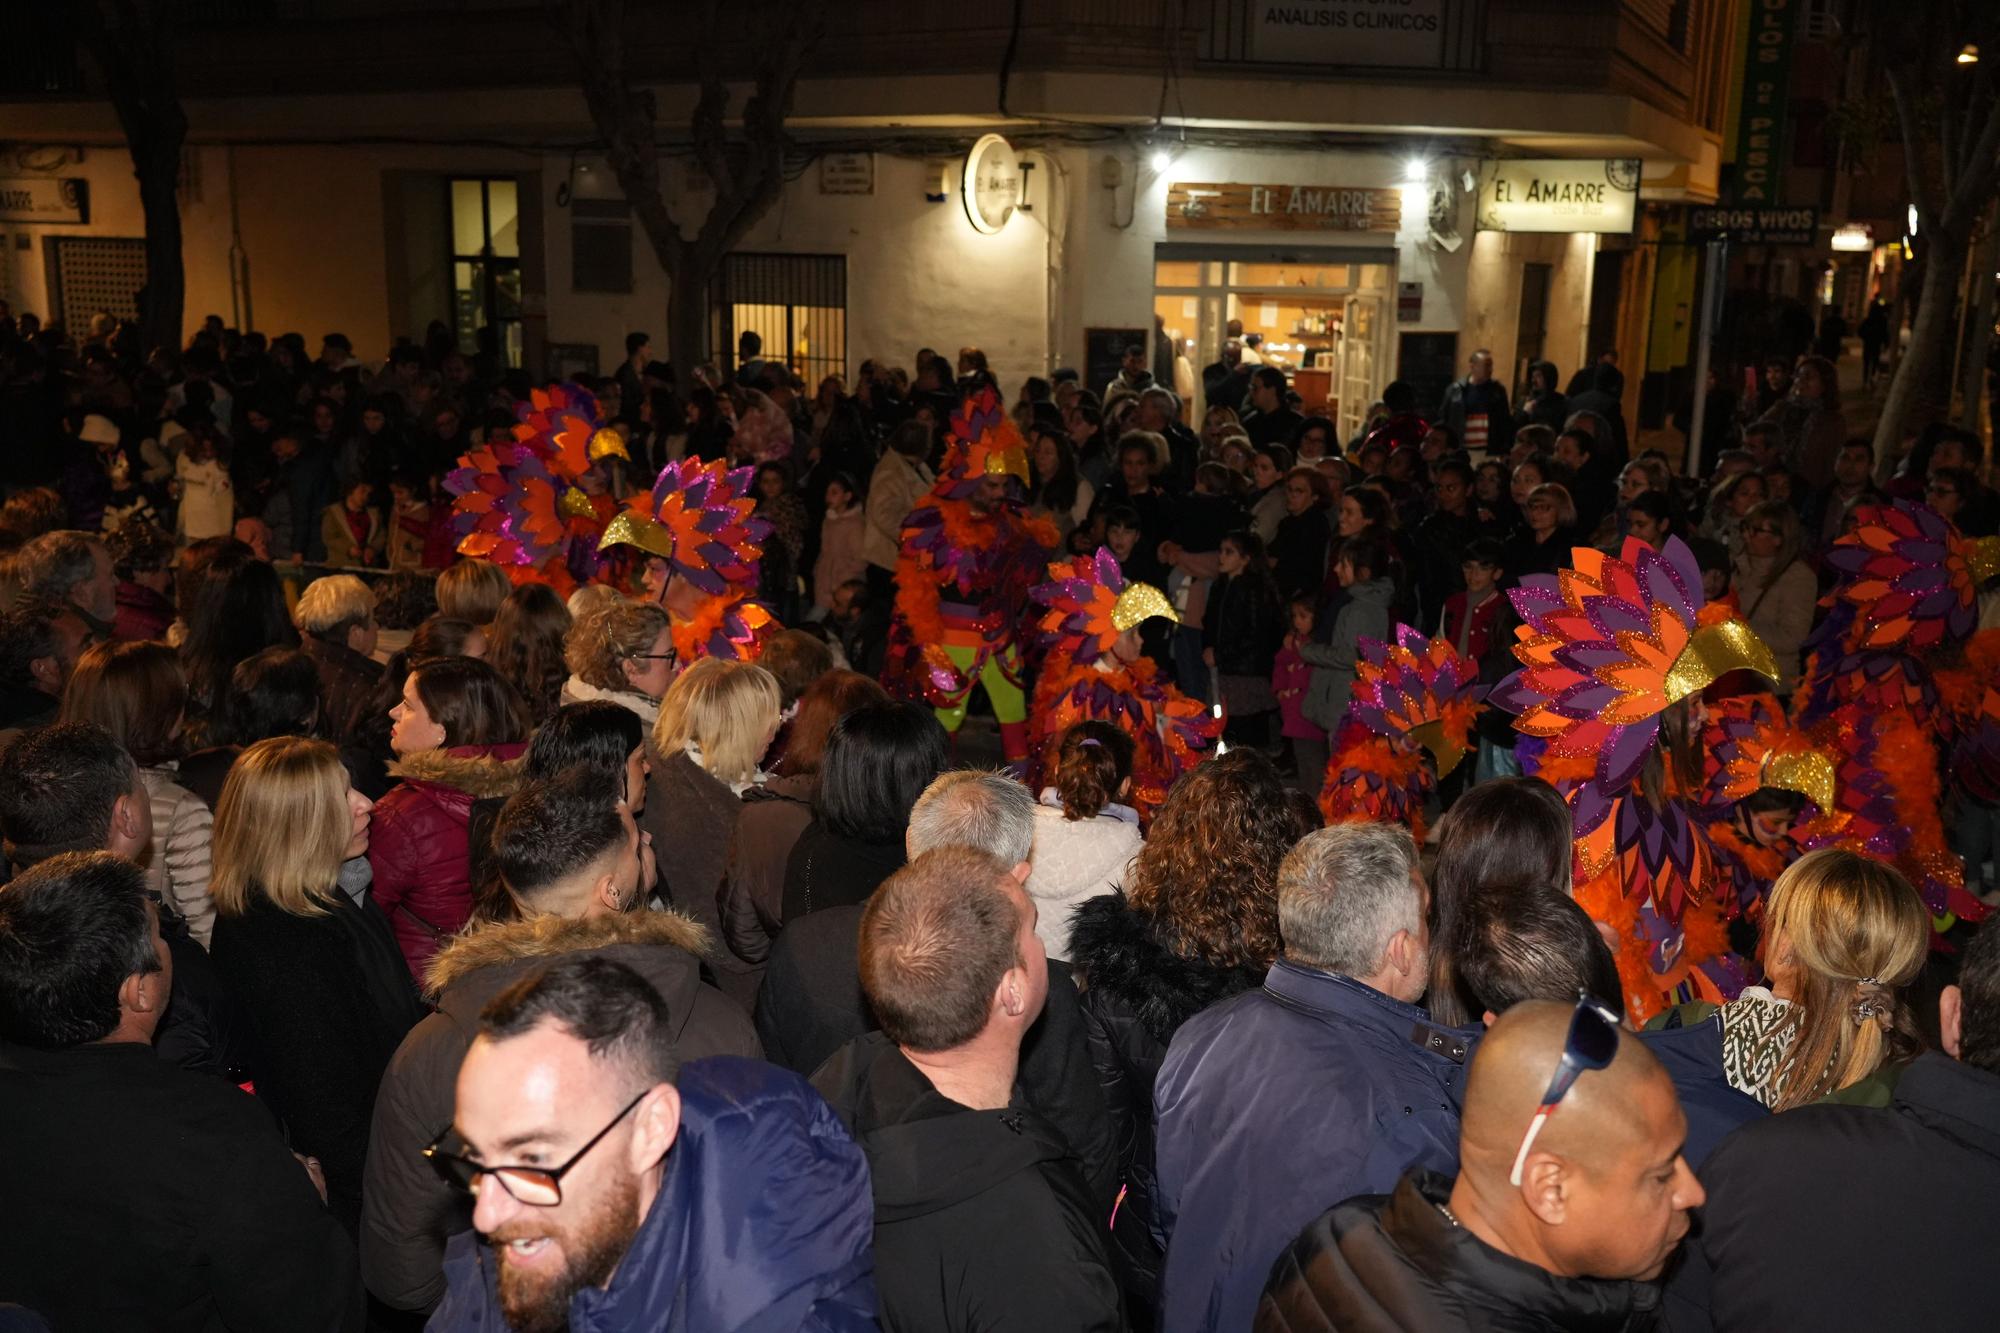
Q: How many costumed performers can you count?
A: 9